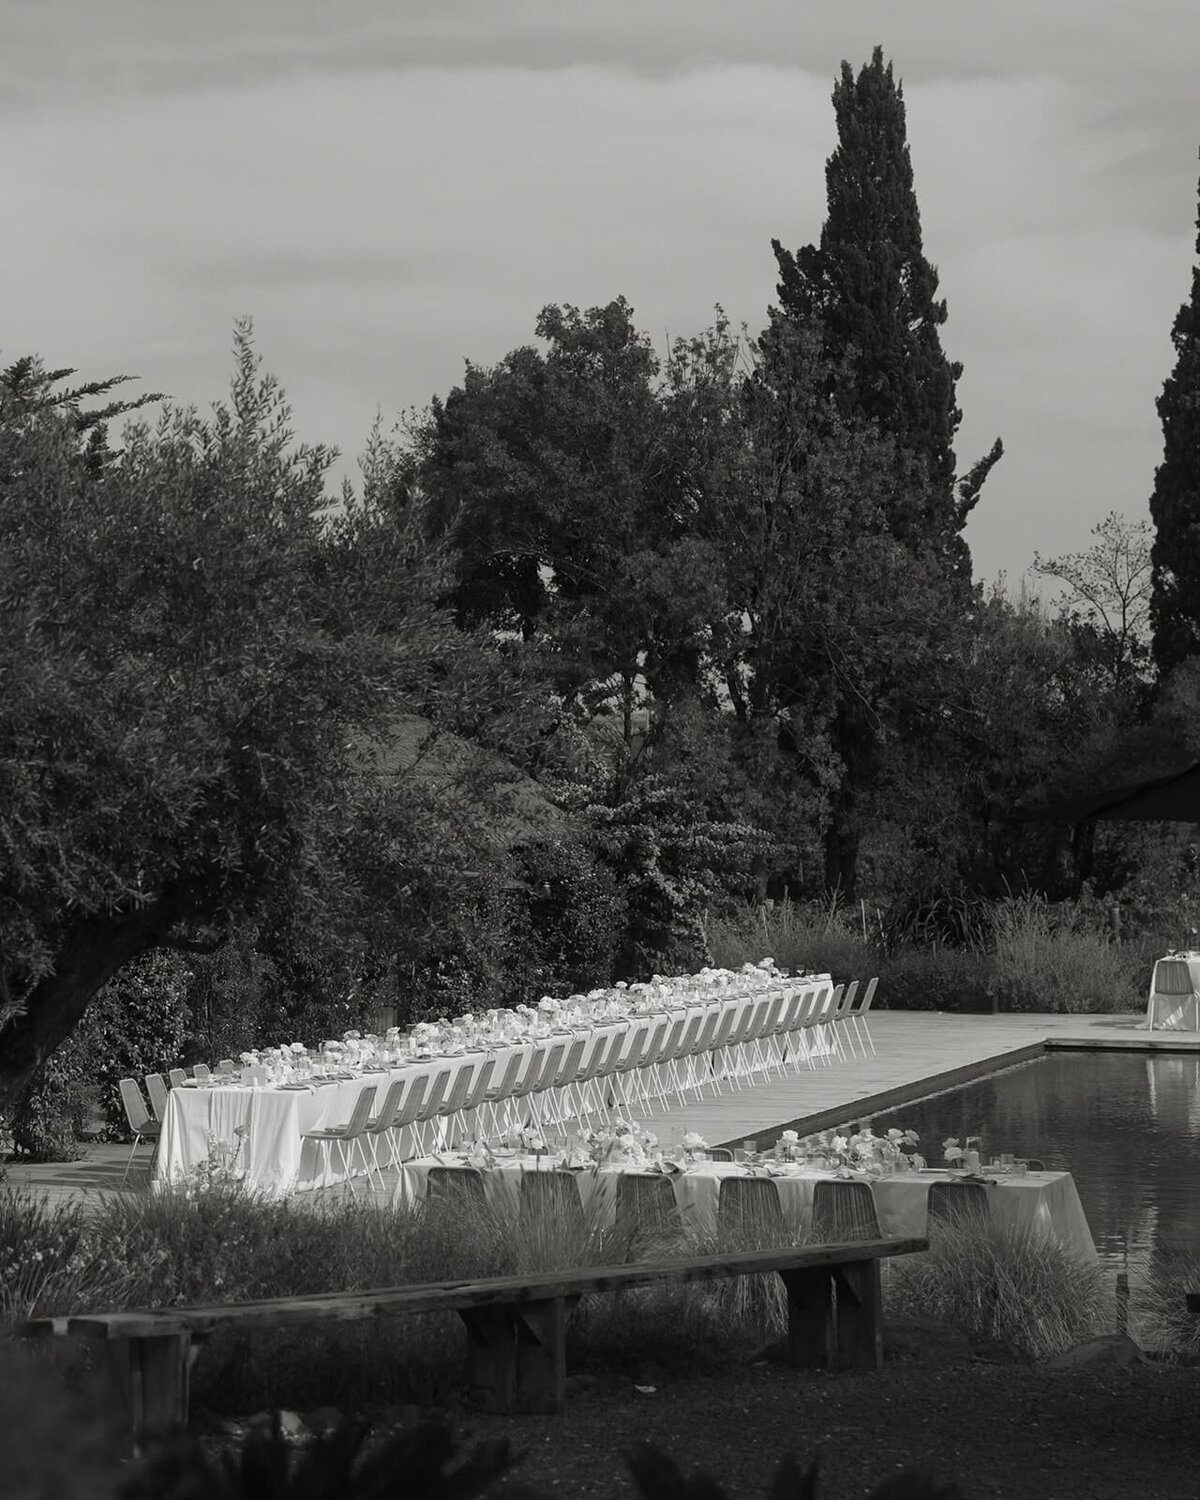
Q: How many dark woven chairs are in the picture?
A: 6